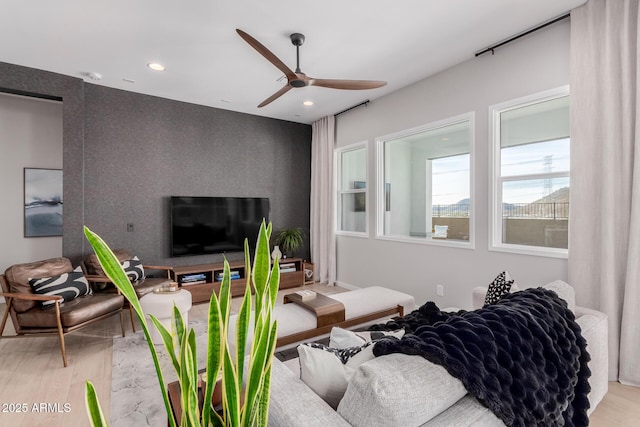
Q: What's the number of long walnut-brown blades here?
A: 3